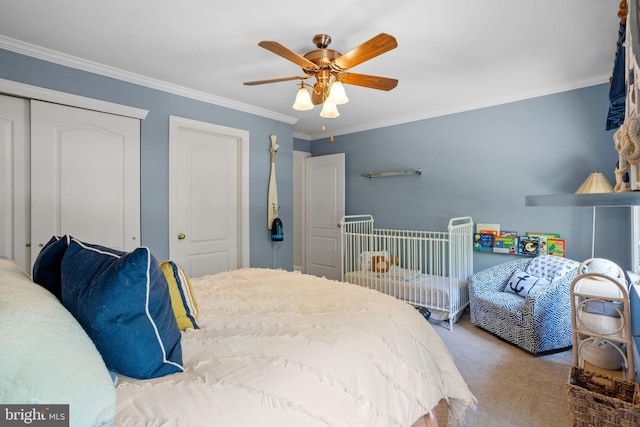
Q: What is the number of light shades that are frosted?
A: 3